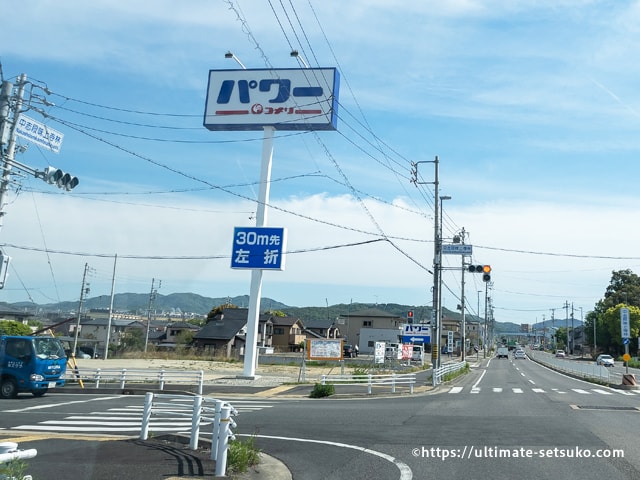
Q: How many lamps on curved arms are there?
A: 2